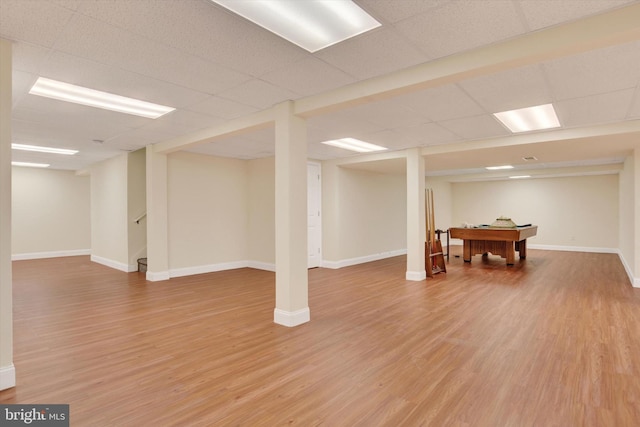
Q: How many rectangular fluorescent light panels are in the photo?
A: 8